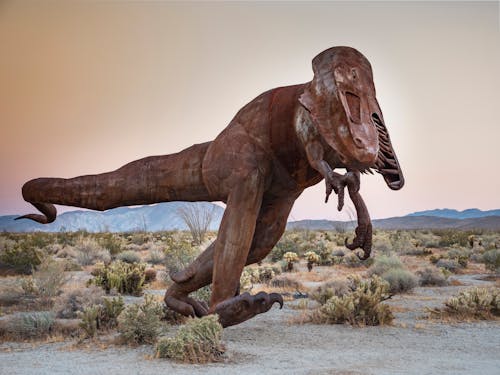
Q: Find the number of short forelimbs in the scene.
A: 2